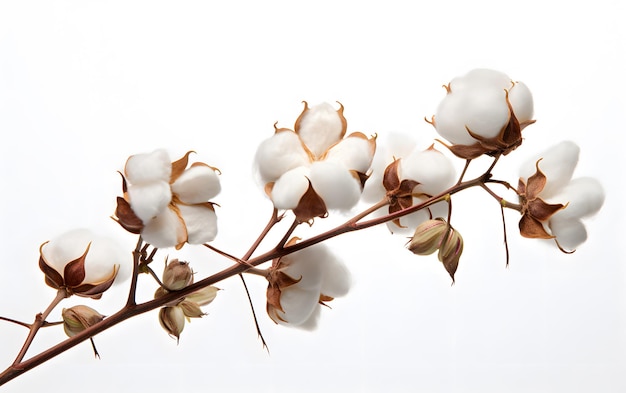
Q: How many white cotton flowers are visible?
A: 7